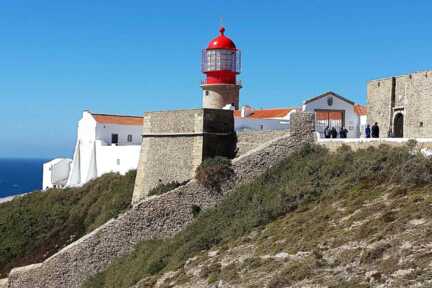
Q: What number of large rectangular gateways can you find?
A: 1